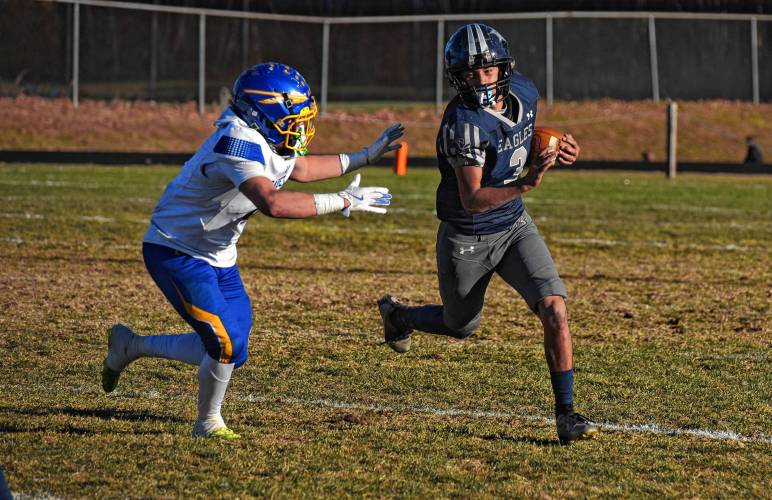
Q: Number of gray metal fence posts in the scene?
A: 7